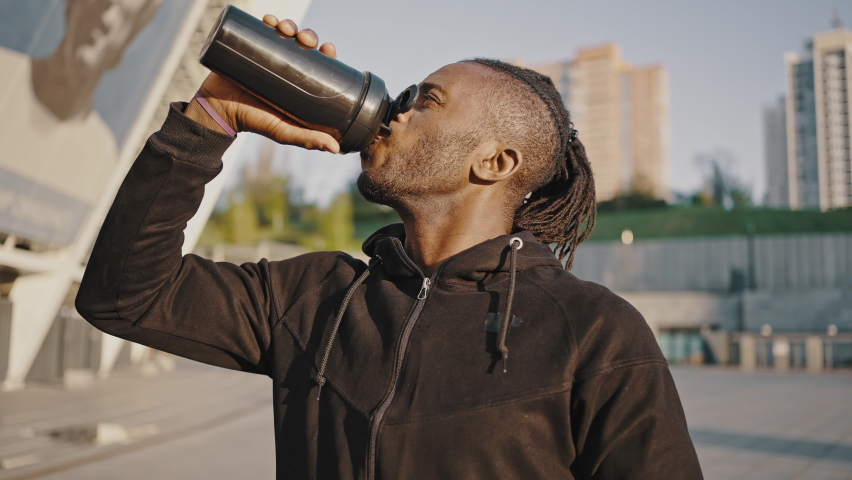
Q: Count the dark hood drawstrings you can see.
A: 2